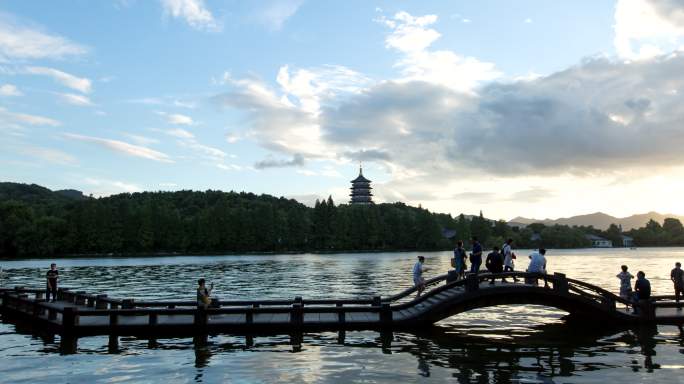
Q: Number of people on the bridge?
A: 11